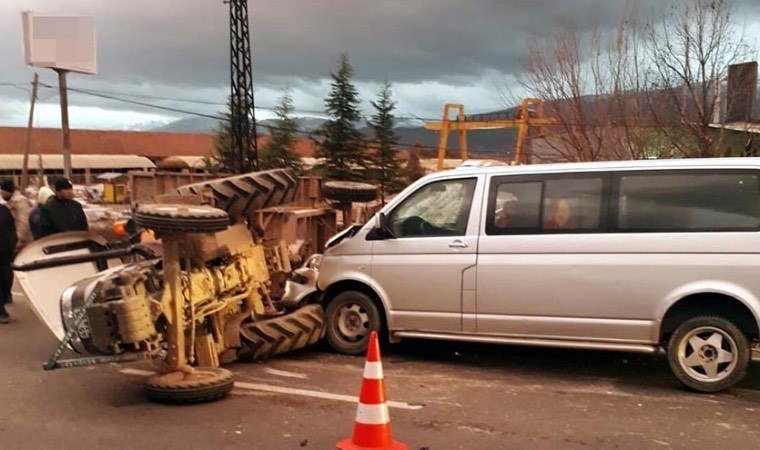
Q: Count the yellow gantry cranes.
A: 1